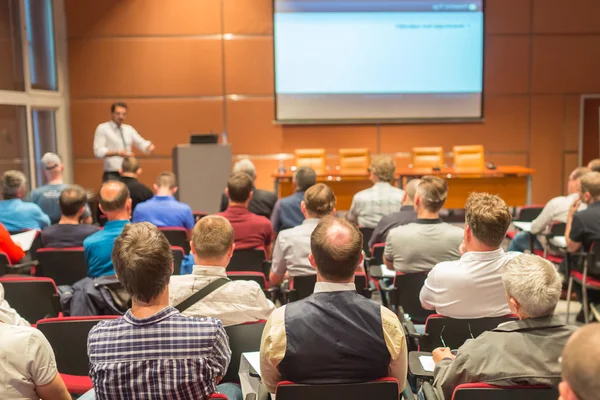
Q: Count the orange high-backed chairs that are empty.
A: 4